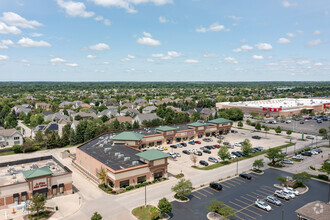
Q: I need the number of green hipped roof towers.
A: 6